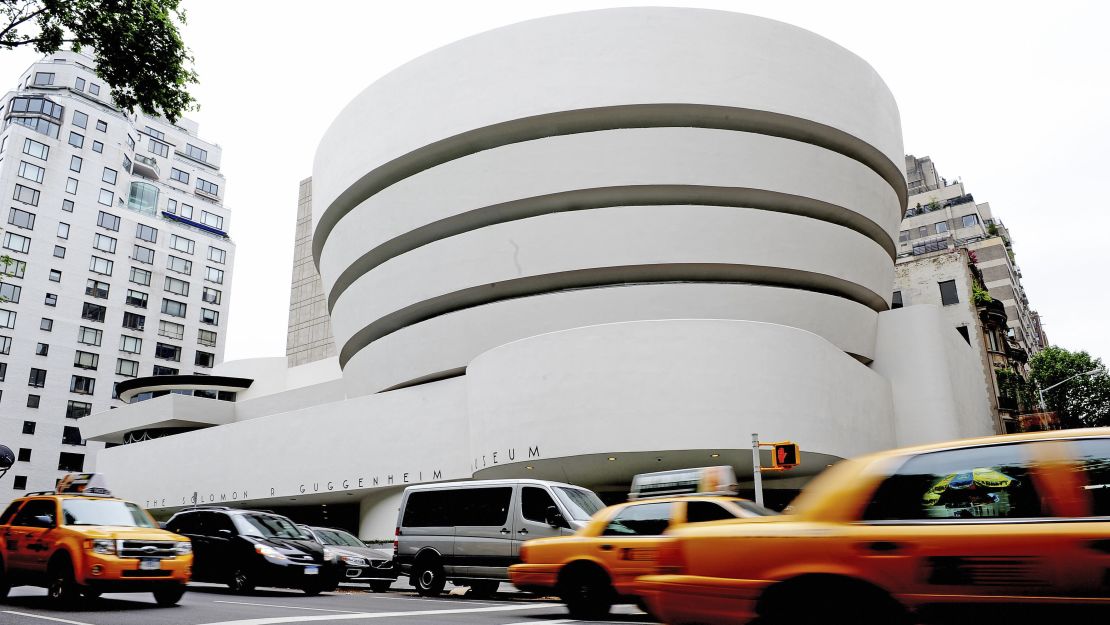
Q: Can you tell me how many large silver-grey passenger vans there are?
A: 1